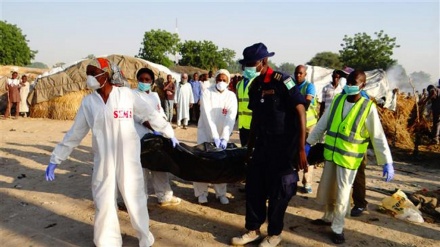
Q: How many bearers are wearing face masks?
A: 5